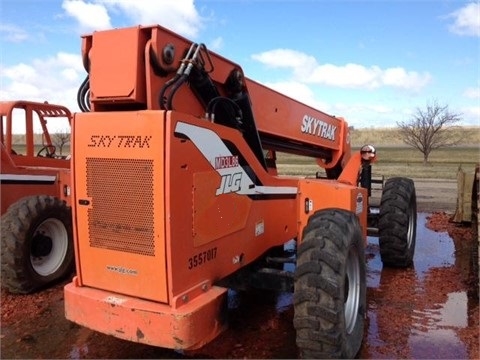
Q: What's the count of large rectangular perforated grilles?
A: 1